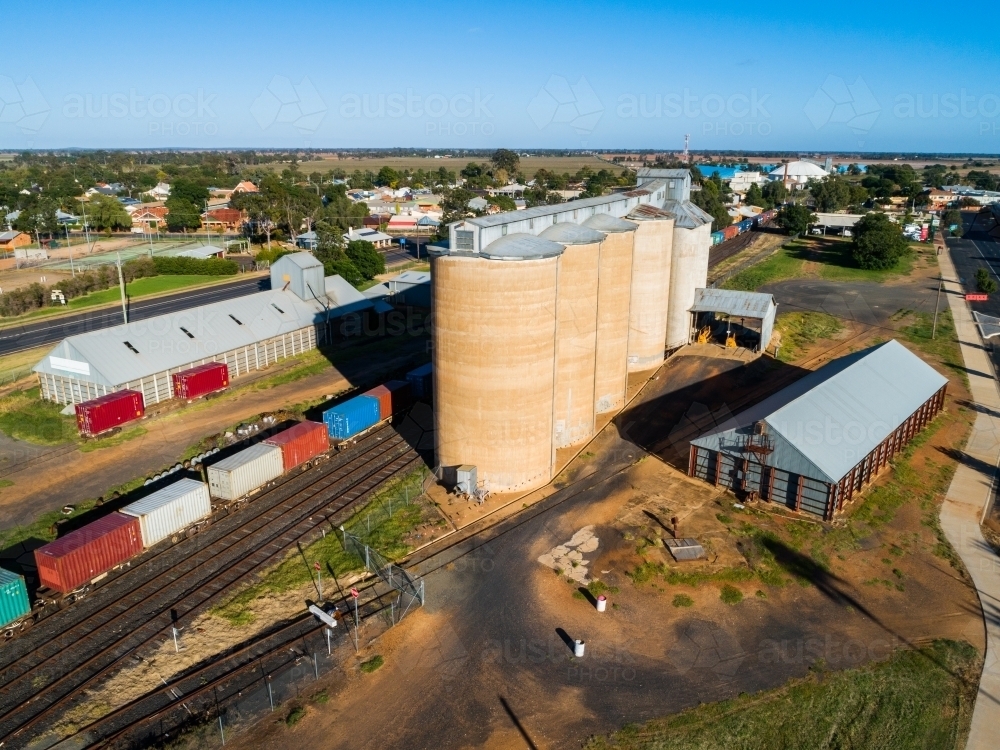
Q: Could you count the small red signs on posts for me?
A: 2